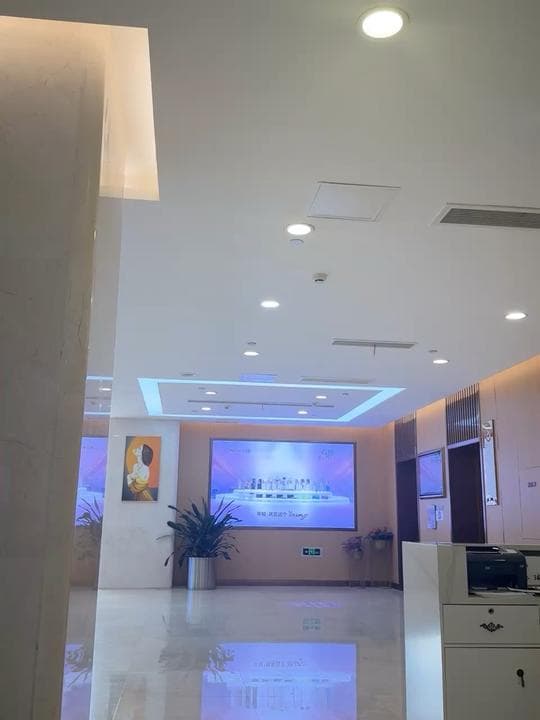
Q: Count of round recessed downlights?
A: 10